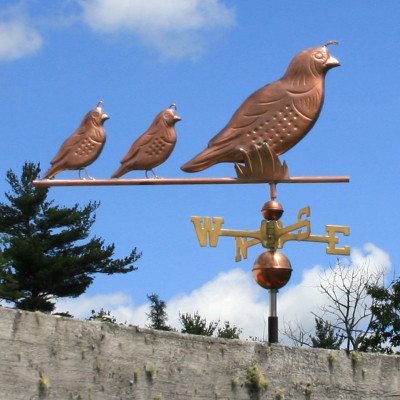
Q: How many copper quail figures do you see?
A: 3